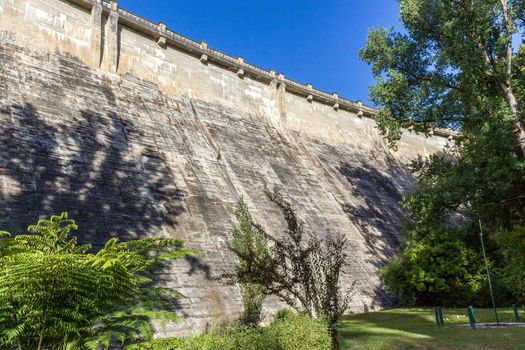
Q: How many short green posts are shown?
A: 3